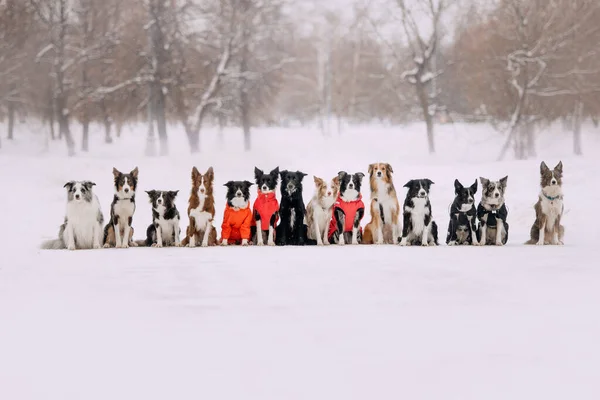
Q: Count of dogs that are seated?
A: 14